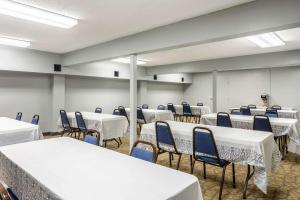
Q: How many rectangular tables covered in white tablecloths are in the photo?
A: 8